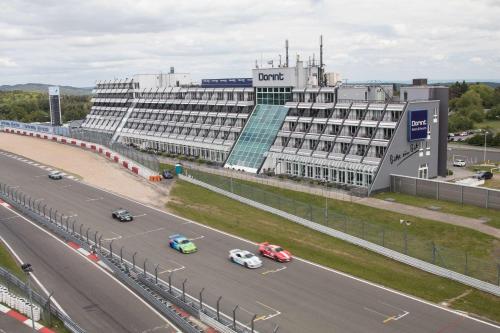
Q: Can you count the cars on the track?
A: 5